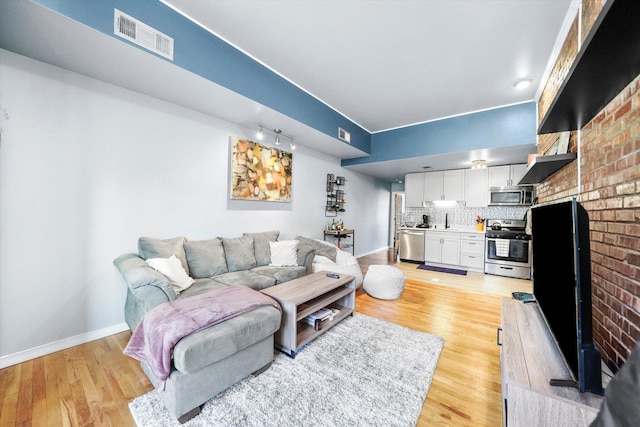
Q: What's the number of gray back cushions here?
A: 4